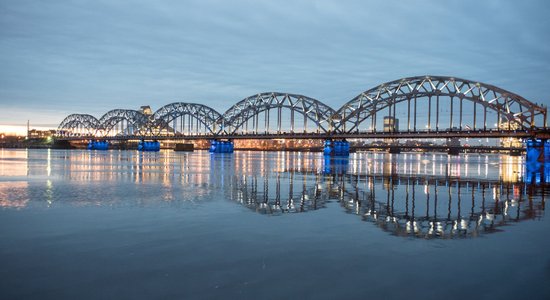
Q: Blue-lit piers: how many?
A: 5